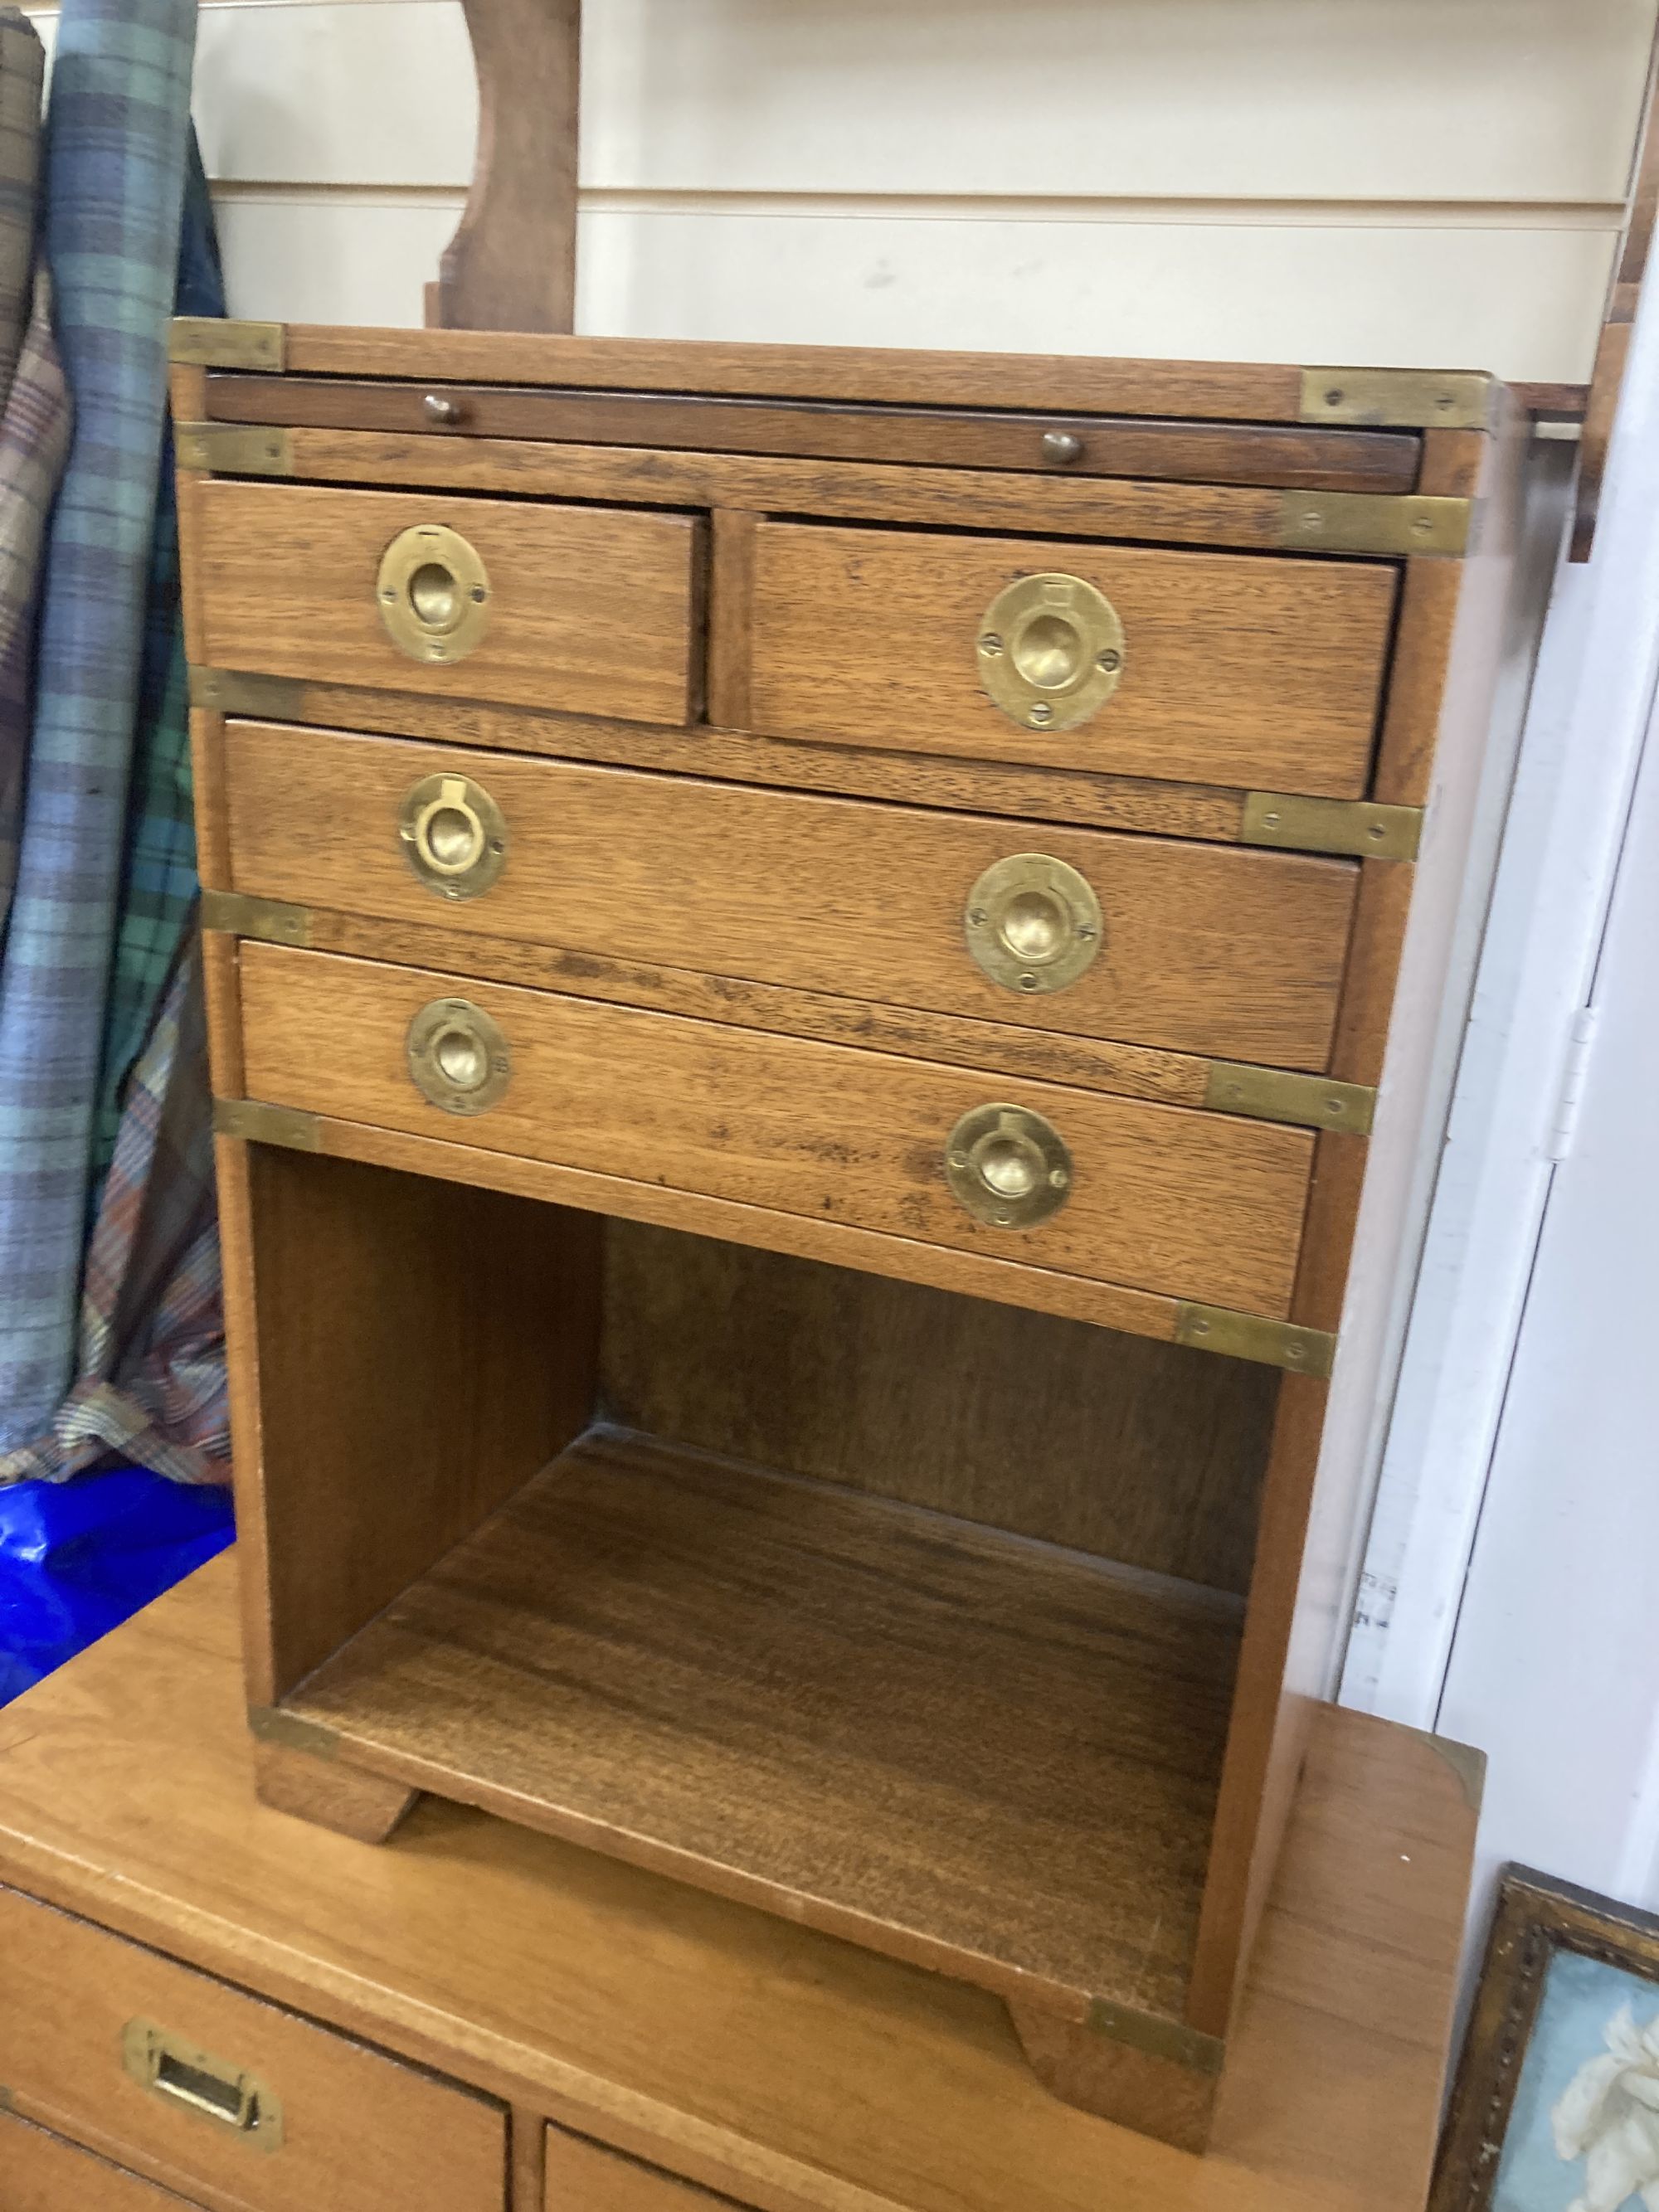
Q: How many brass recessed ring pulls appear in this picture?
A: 6